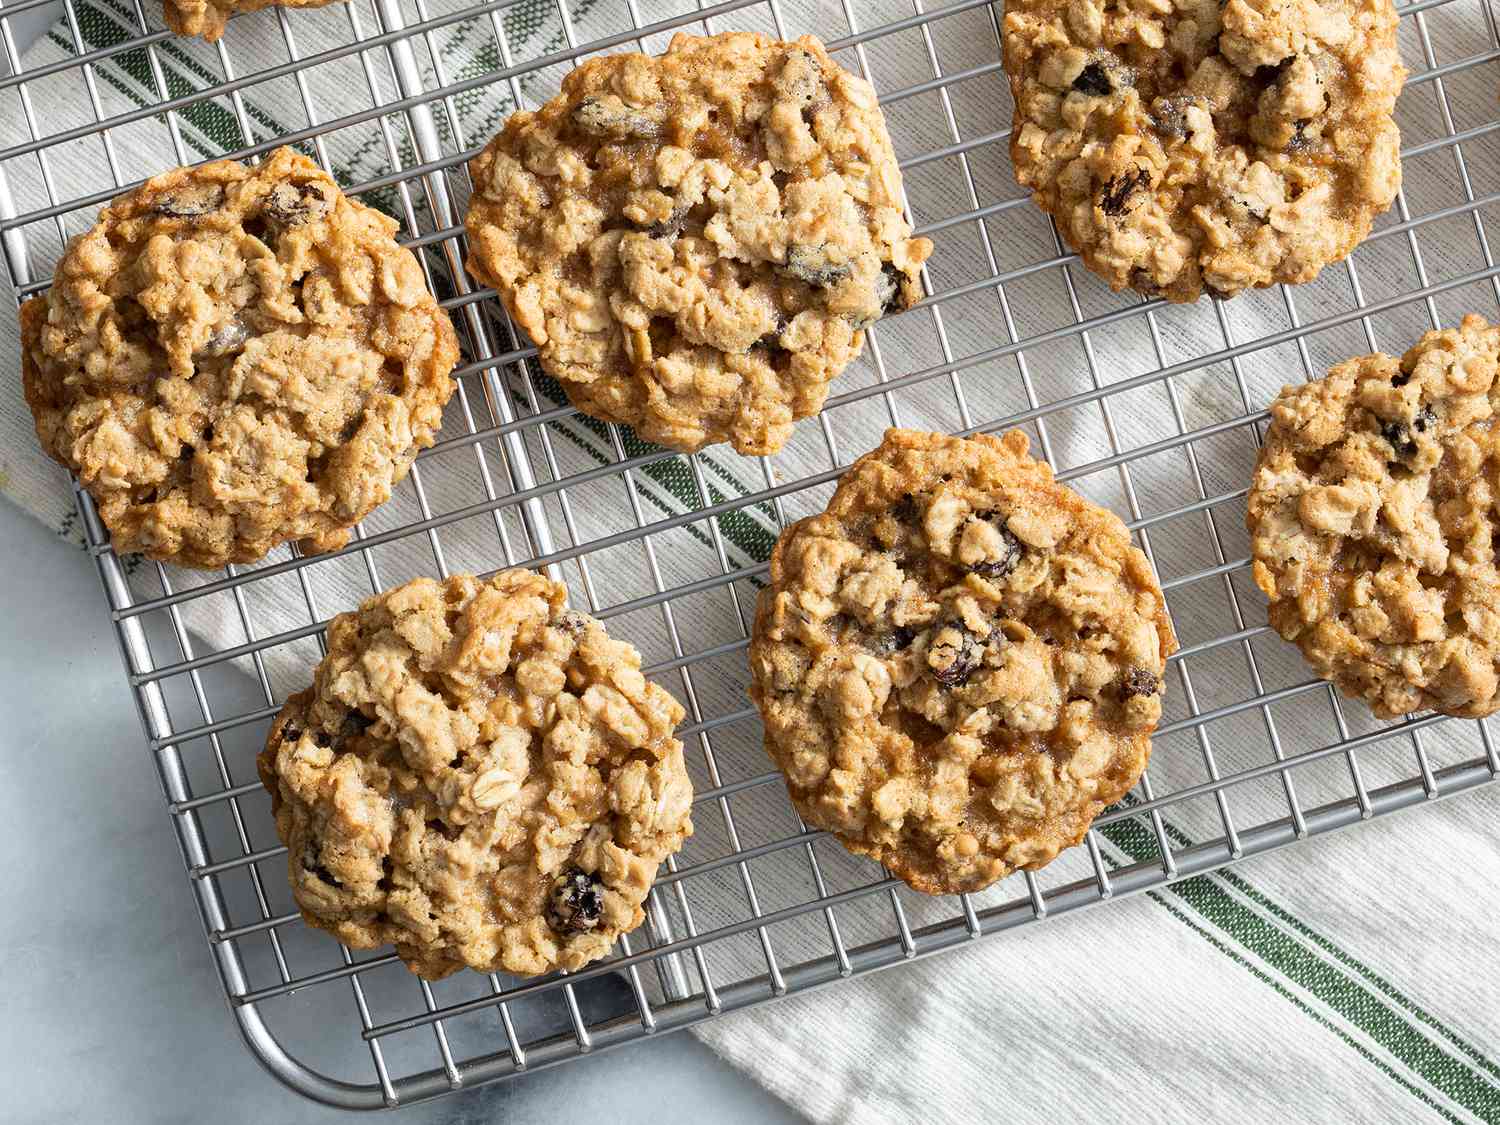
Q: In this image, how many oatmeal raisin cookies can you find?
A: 7